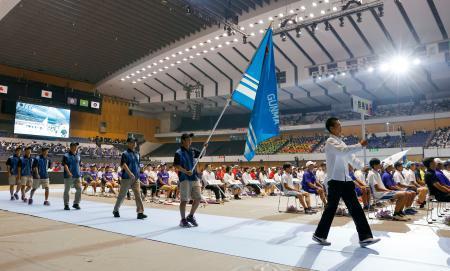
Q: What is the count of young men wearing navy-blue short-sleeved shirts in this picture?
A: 6